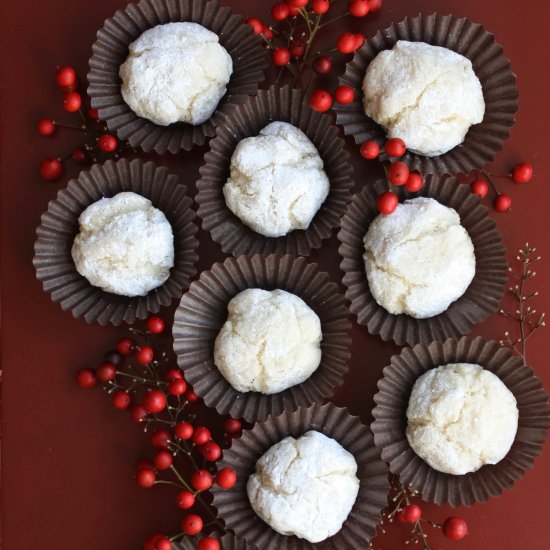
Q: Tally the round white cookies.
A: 8